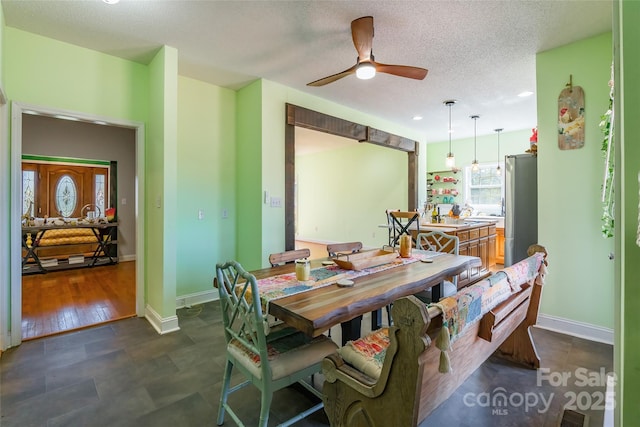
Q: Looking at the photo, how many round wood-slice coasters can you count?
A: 3